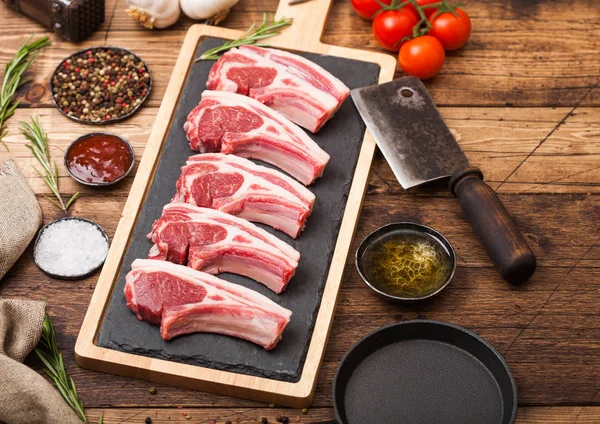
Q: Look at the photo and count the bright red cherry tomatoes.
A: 5